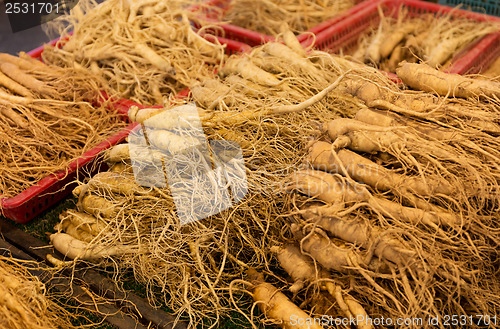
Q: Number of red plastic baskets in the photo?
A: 4